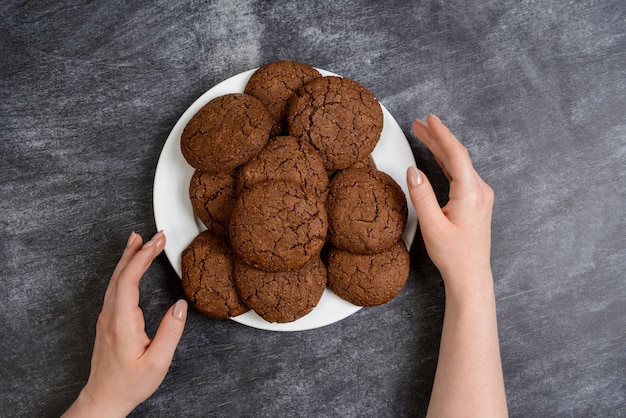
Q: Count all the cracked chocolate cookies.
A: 11